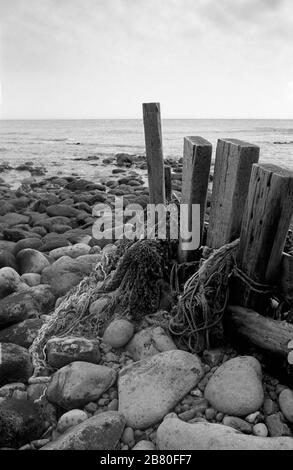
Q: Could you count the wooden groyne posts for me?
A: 5